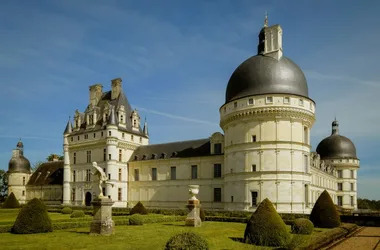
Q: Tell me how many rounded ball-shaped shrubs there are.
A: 5